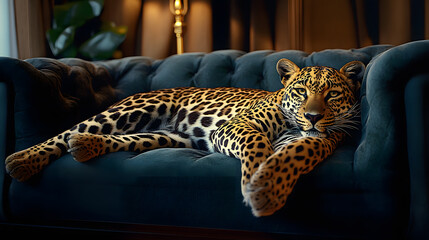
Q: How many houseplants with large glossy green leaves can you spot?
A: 1